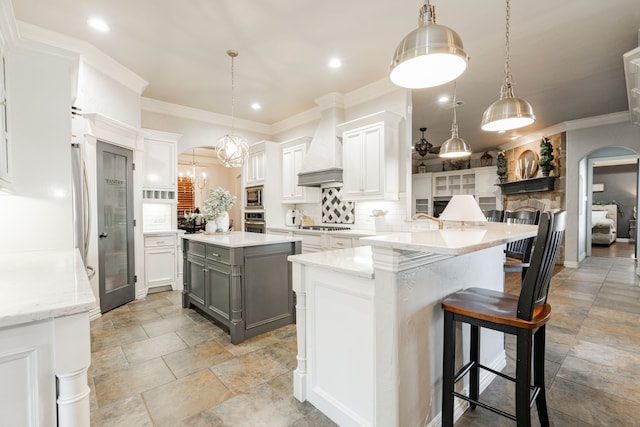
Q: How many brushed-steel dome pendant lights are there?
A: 3